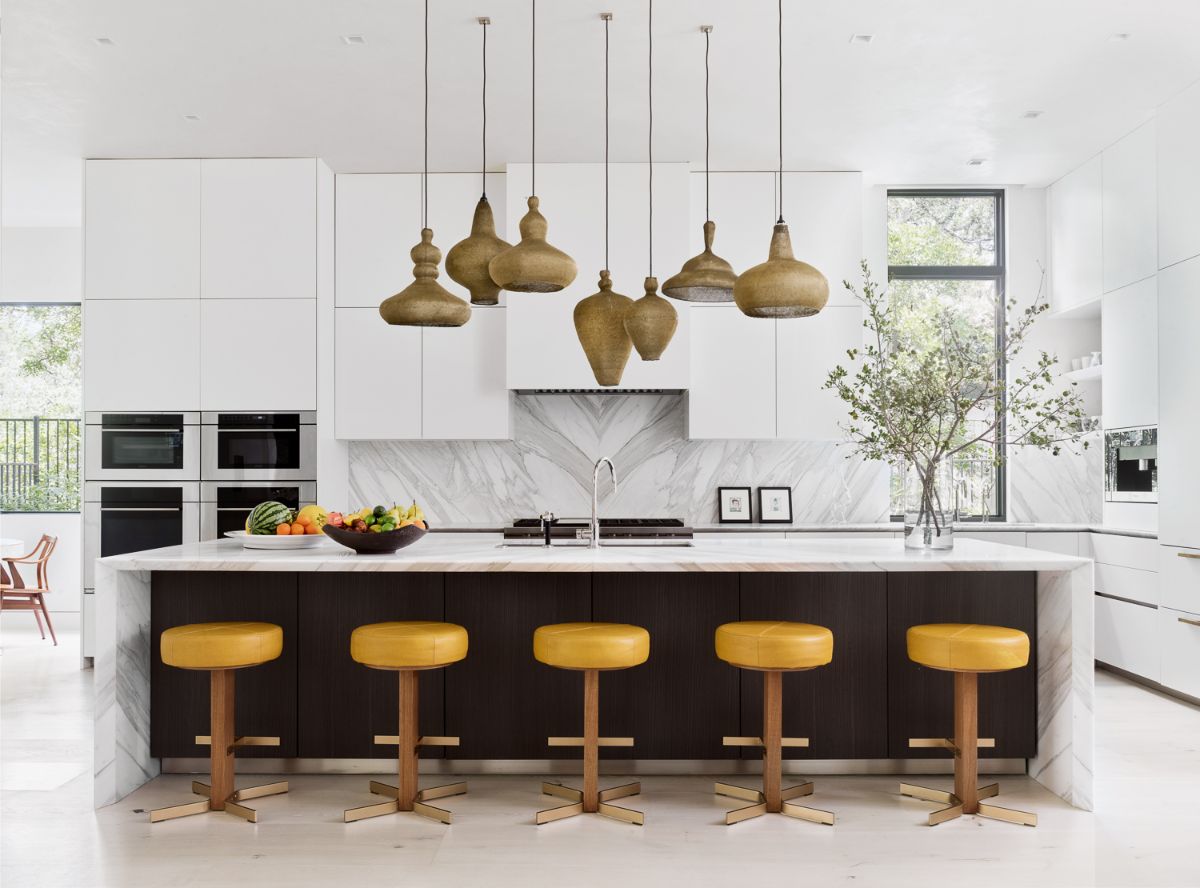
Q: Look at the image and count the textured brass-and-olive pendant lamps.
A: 7